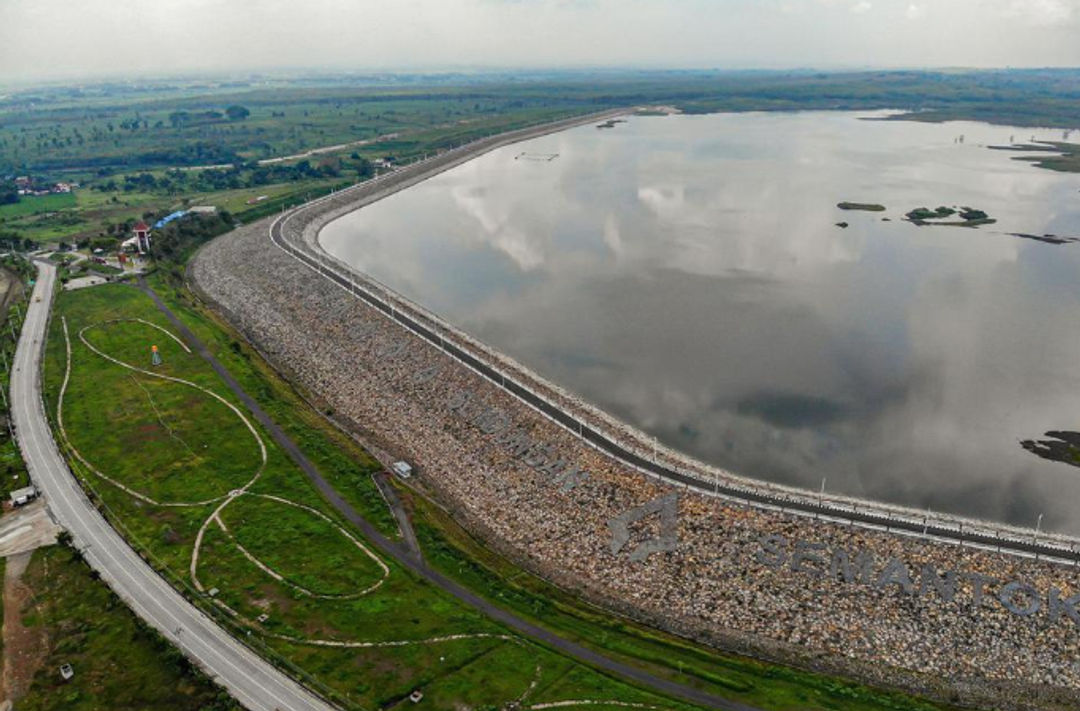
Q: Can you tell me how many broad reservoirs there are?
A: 1